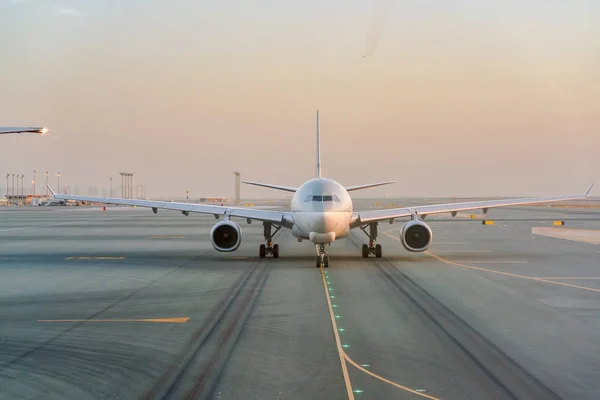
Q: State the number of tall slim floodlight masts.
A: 12